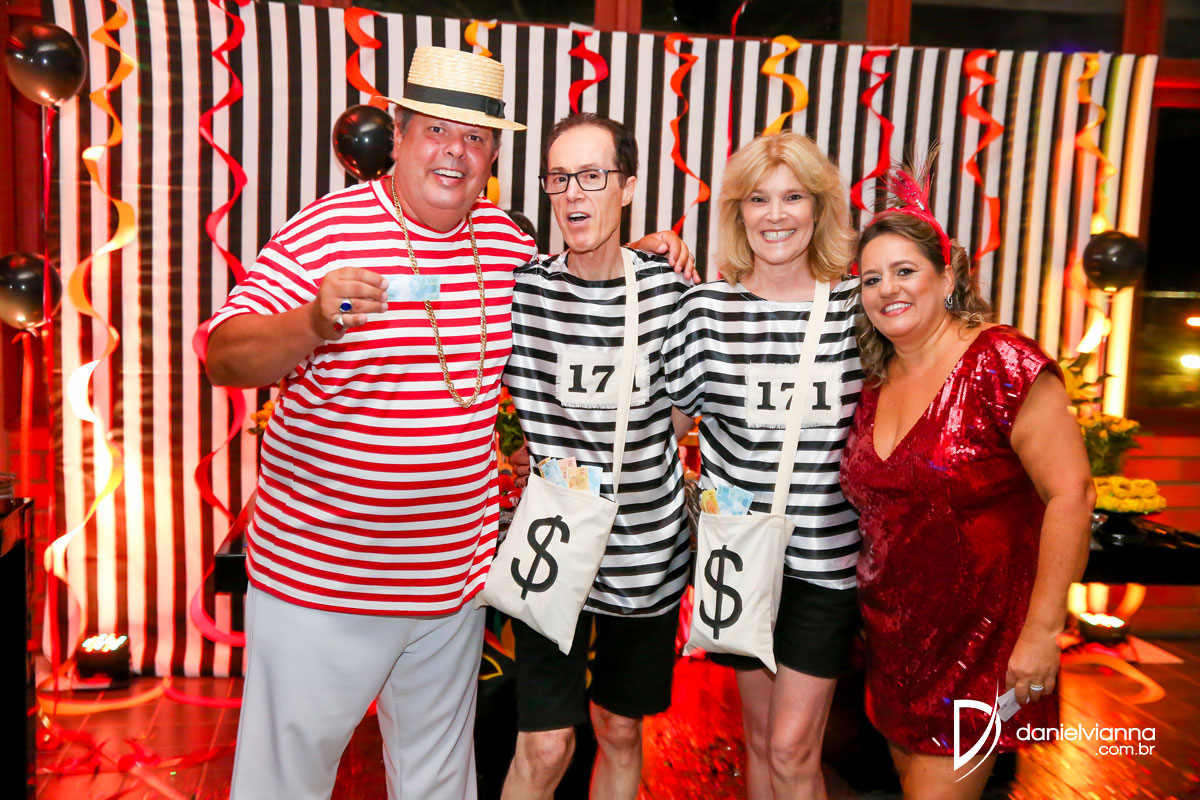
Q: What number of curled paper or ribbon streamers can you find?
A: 10